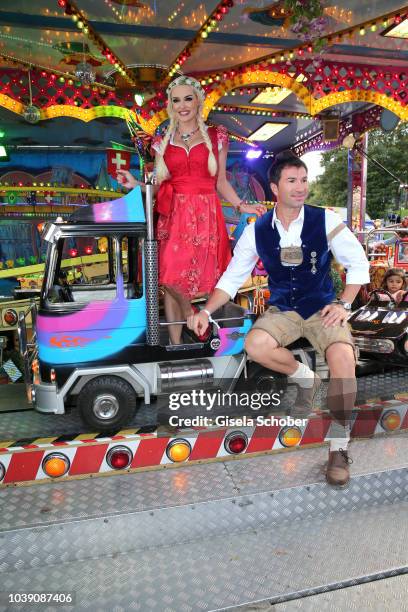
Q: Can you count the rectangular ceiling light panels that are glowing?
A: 3